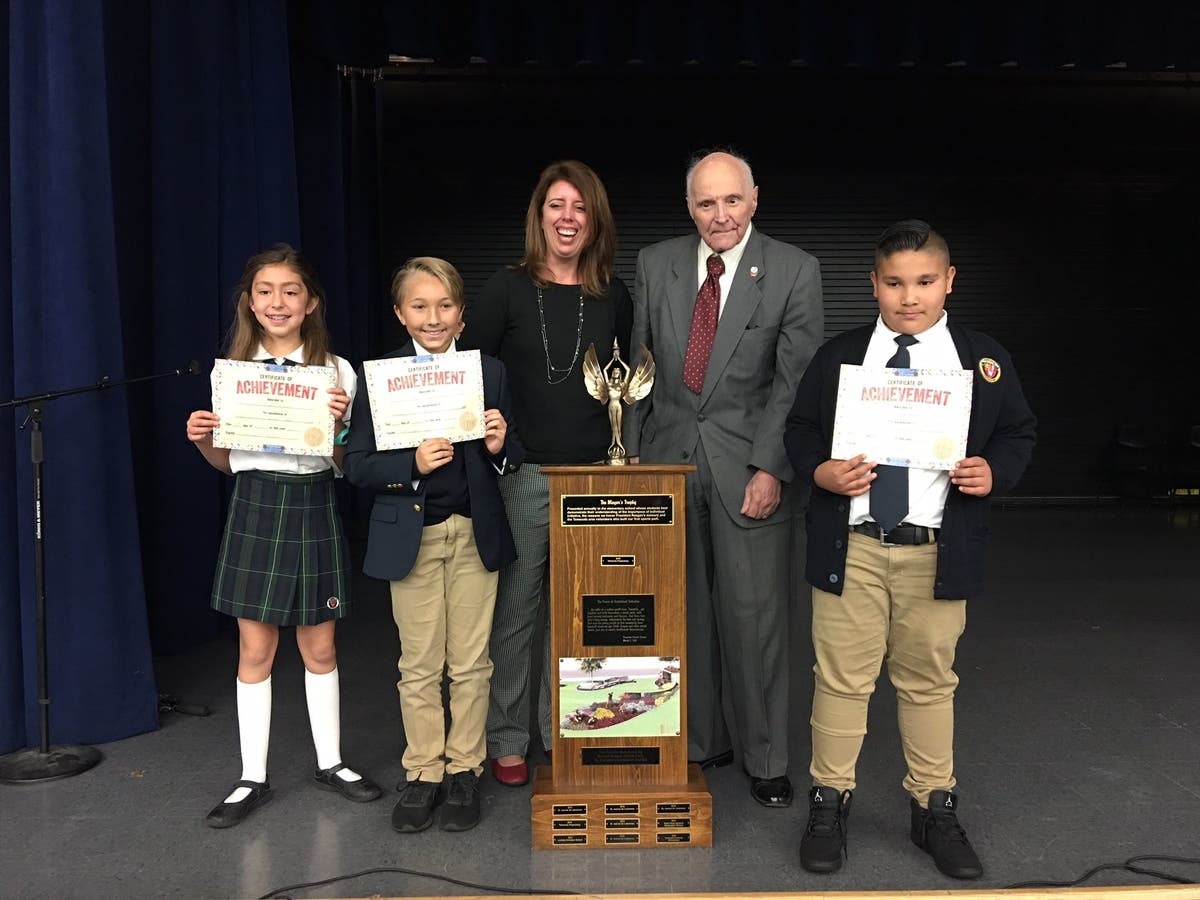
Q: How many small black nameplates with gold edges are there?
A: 10